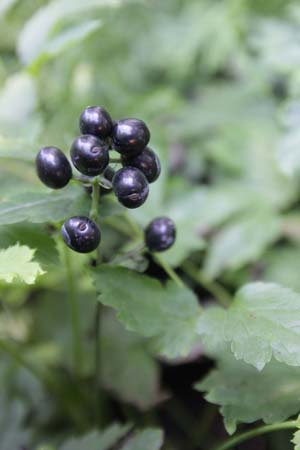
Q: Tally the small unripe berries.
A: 0